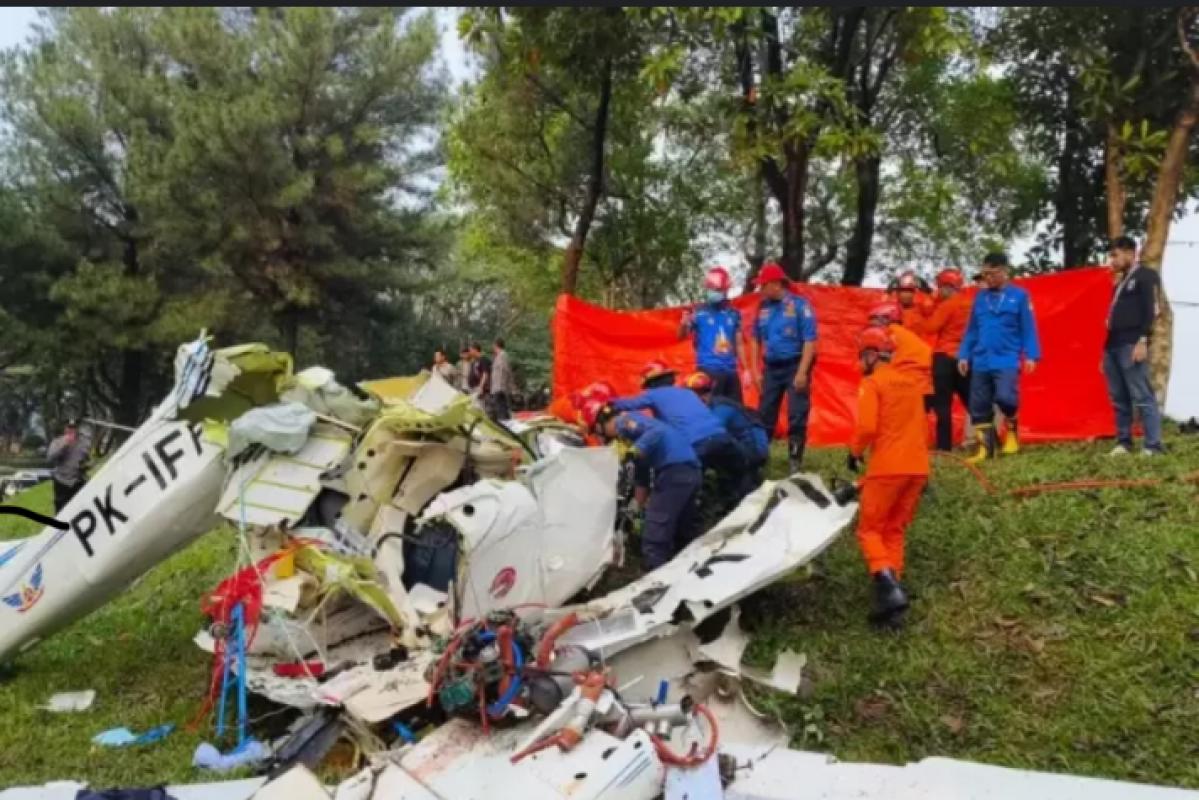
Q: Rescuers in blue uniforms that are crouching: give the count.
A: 3